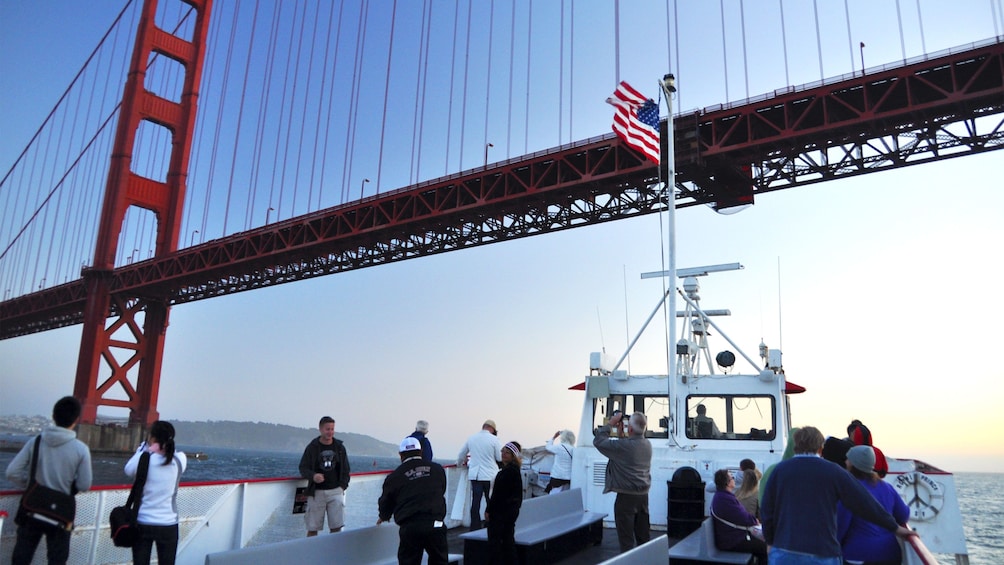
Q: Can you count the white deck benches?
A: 4